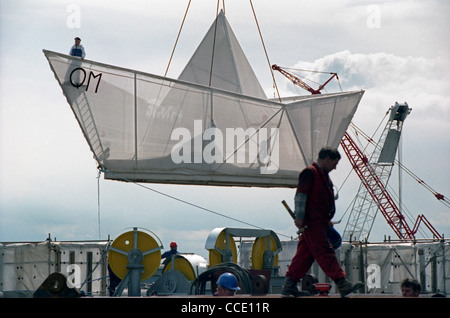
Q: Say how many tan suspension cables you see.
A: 4